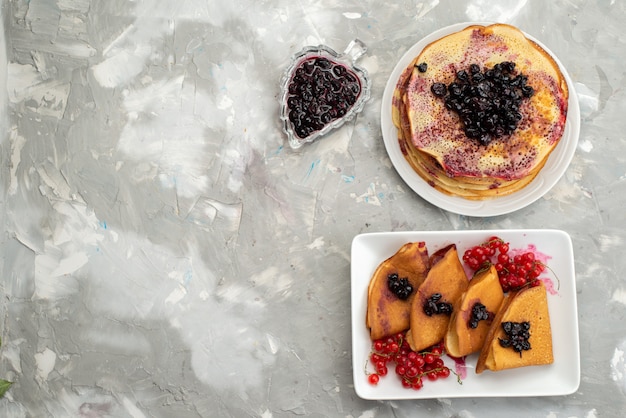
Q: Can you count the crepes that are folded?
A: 4